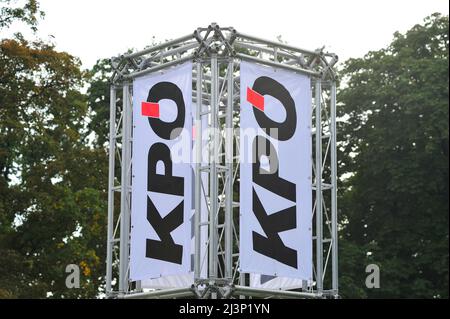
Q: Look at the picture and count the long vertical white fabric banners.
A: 2